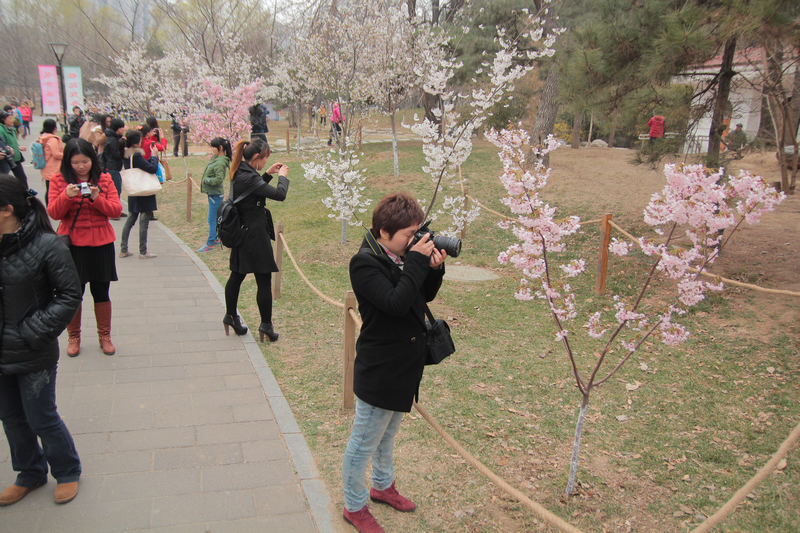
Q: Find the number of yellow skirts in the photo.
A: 0